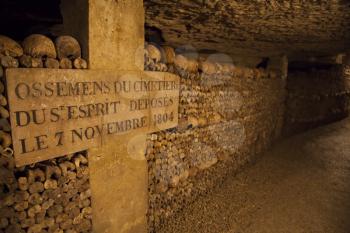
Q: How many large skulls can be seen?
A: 3